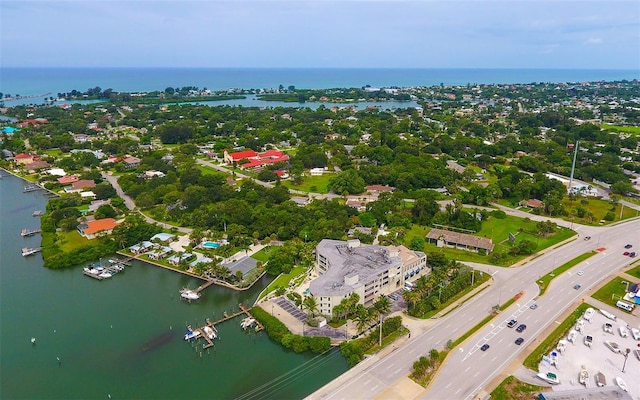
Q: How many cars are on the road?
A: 11